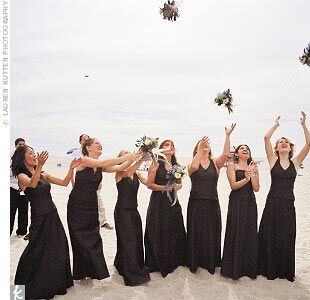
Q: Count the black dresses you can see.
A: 7